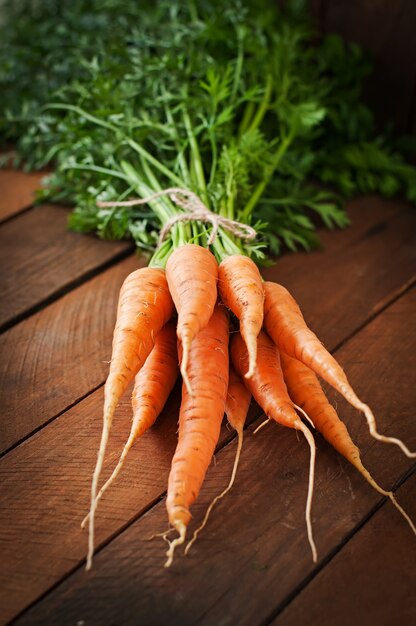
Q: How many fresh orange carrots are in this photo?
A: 9